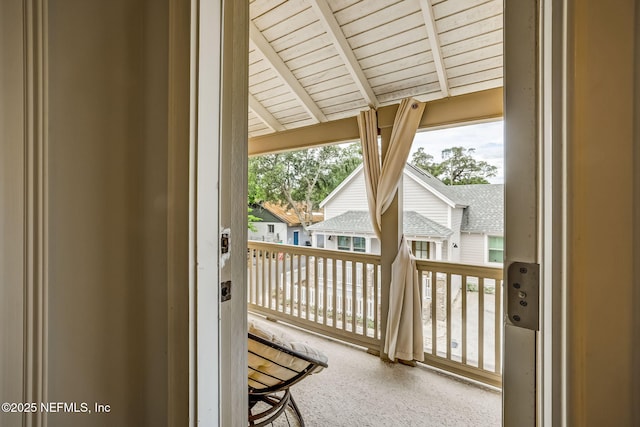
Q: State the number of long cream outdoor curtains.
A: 2